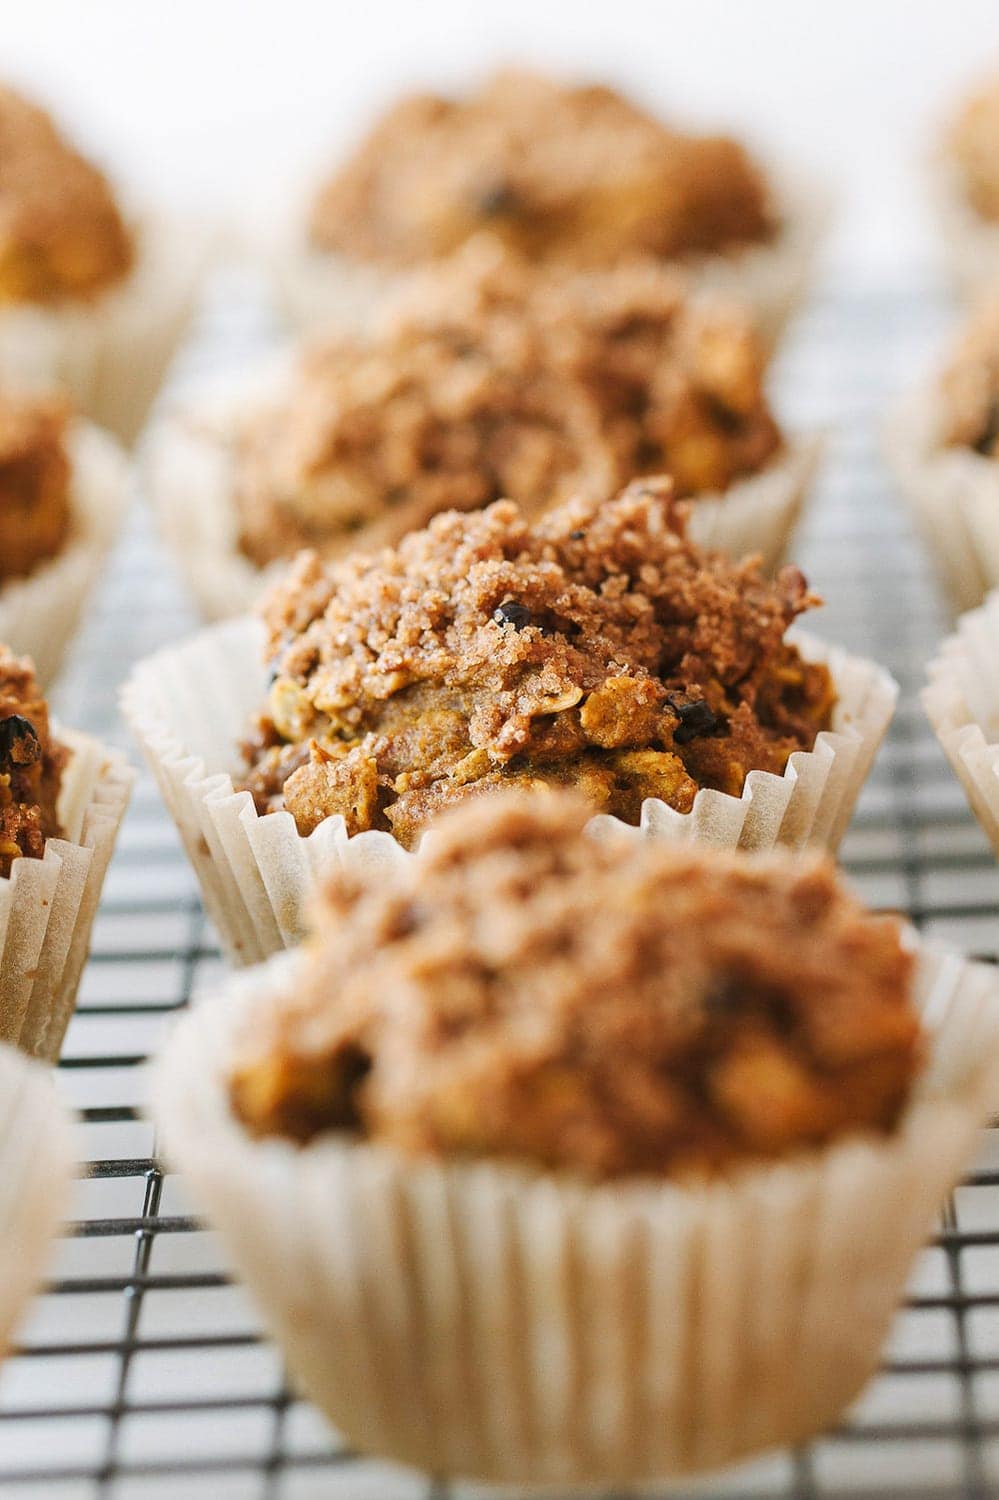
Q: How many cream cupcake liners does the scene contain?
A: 11